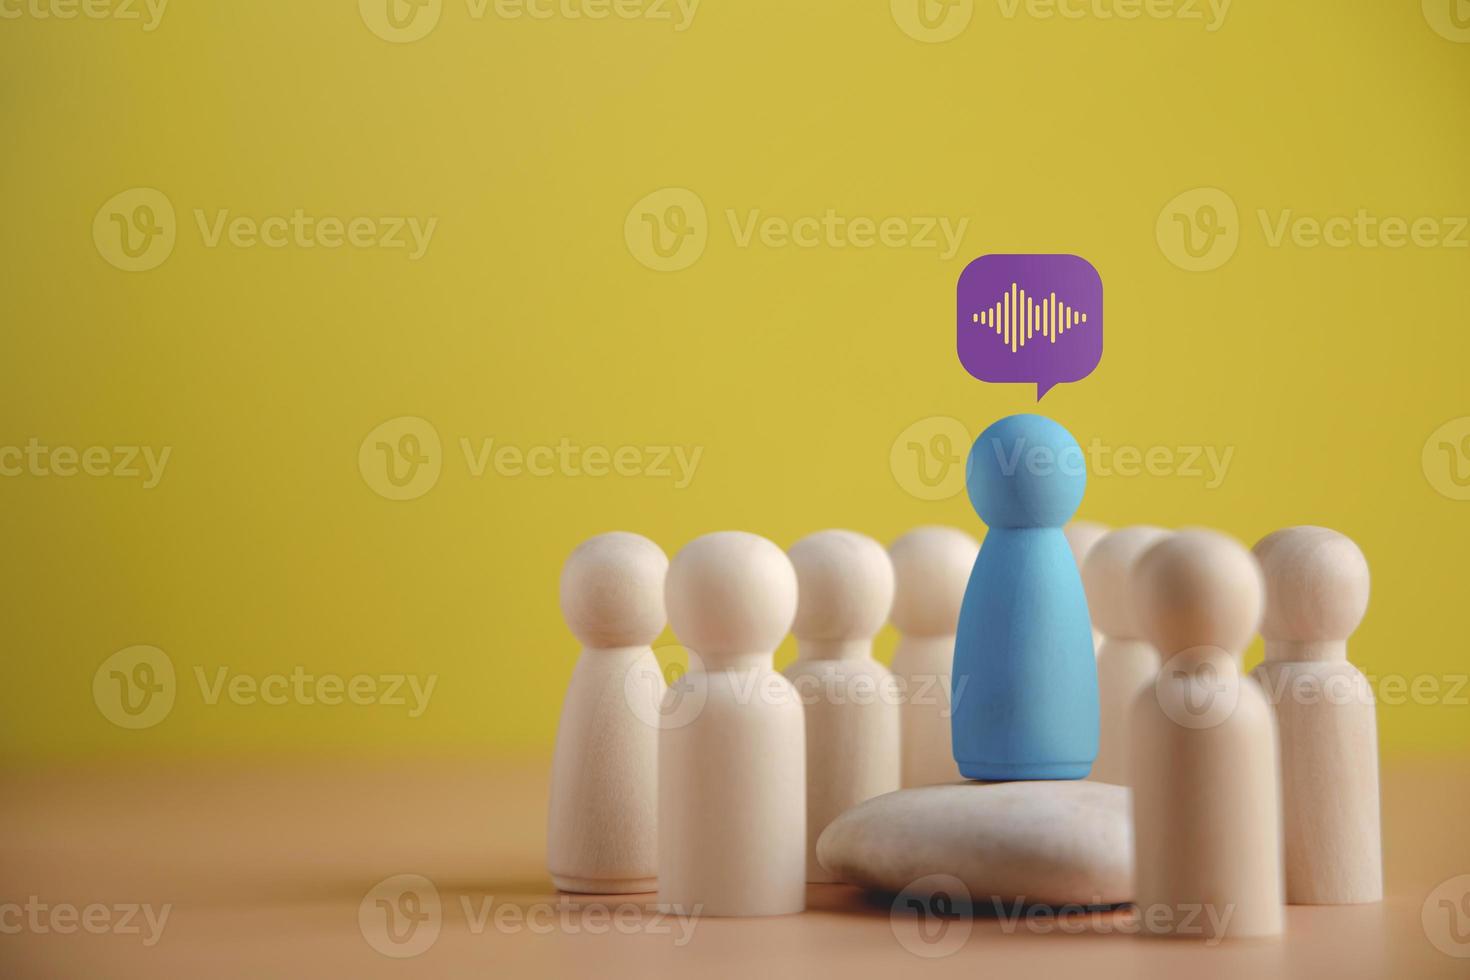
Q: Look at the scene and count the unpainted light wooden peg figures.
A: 8